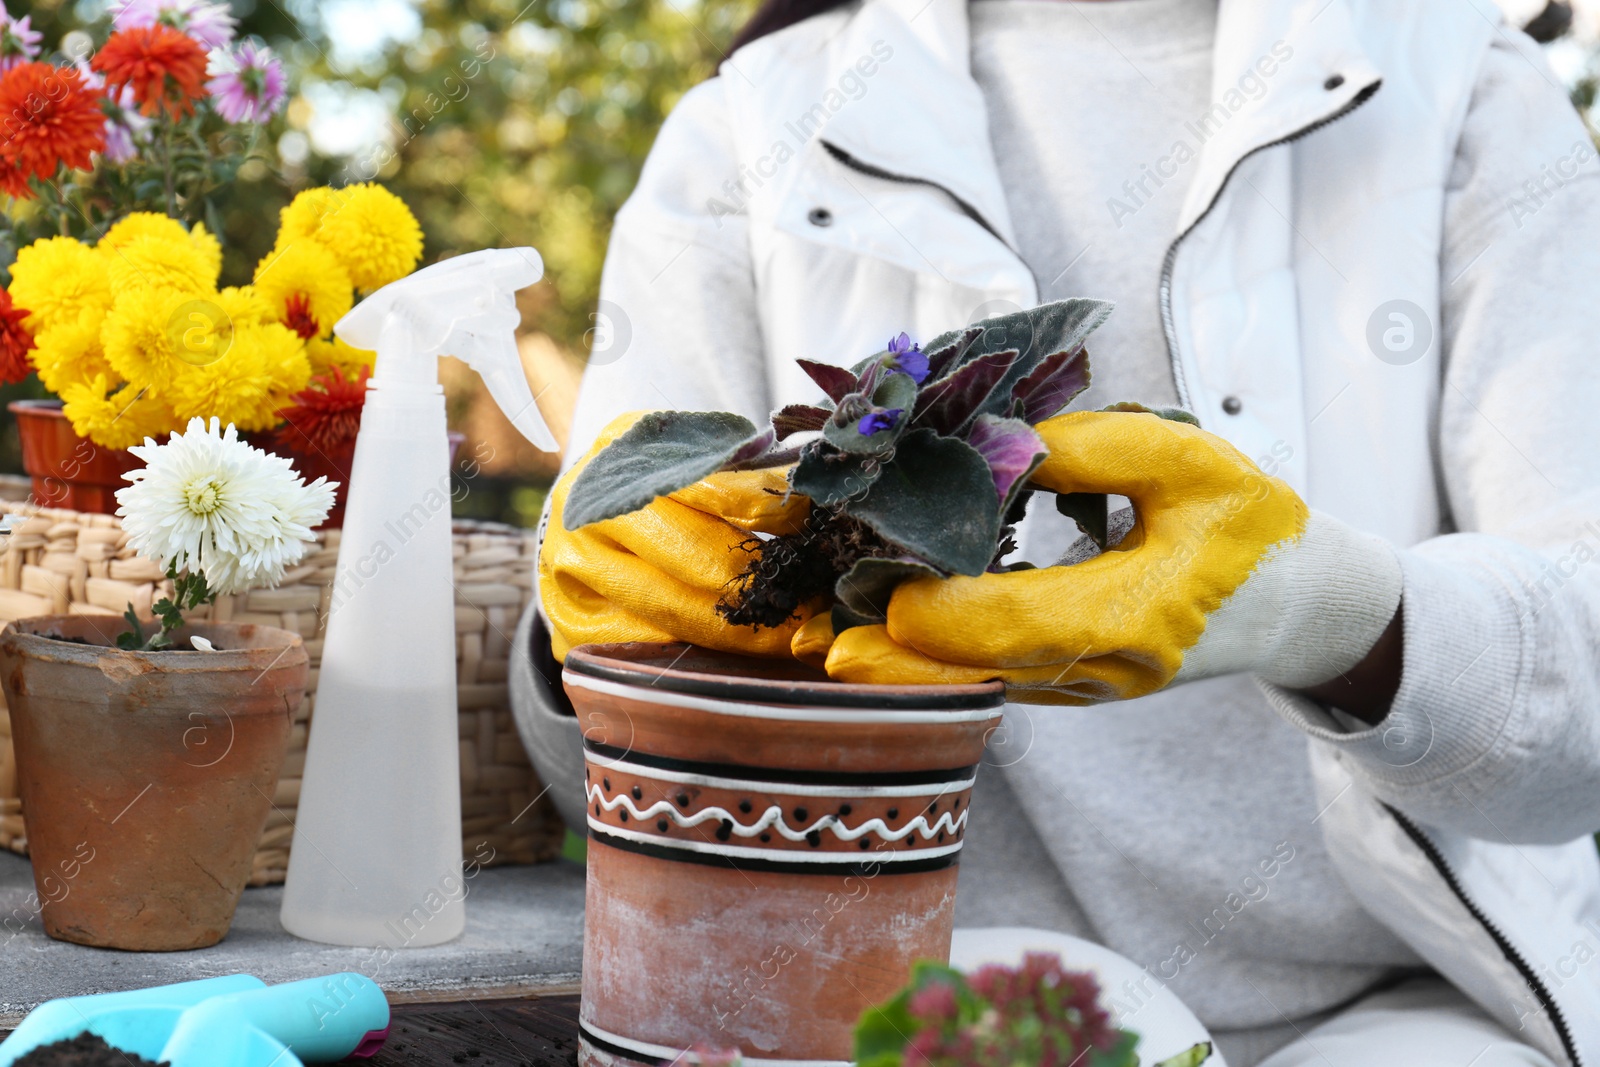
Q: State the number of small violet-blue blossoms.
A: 2